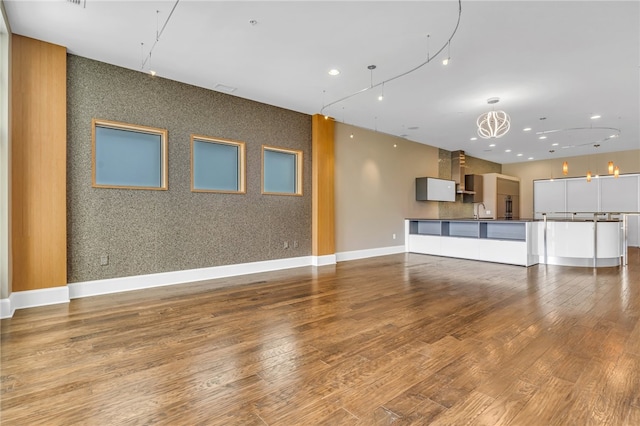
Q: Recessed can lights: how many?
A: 11